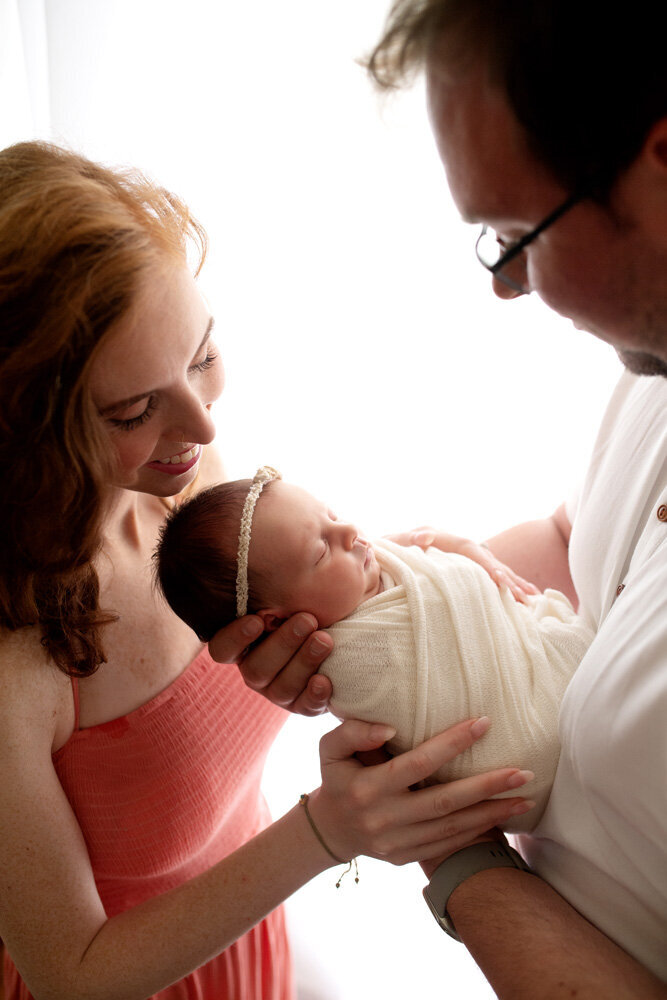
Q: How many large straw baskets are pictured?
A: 0